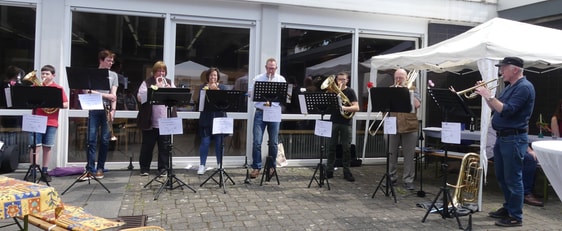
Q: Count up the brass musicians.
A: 8